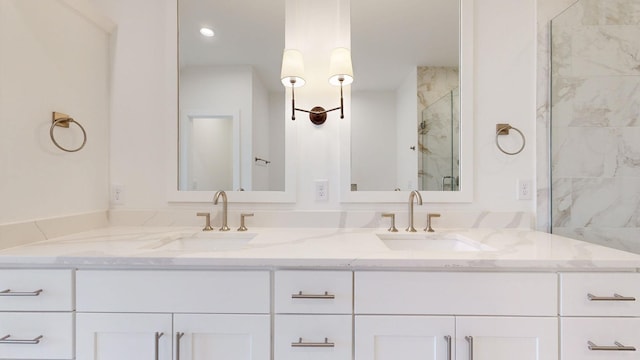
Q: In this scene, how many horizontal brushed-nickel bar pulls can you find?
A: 6